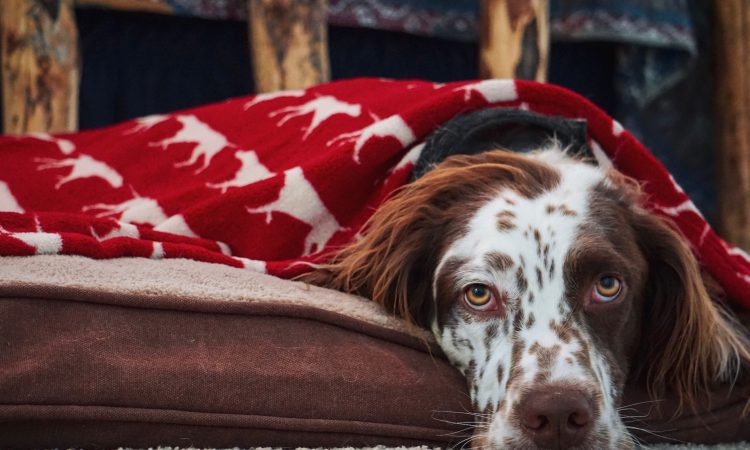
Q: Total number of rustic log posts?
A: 4